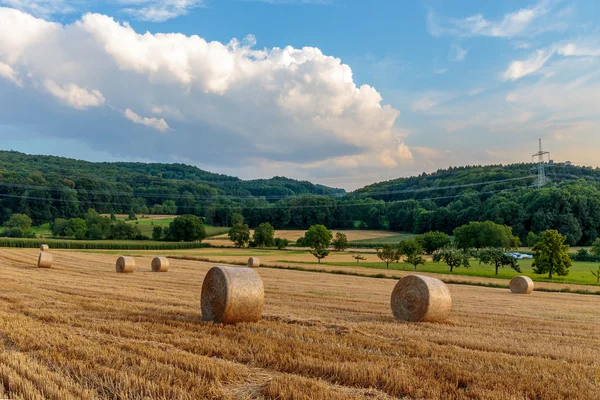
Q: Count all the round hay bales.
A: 8